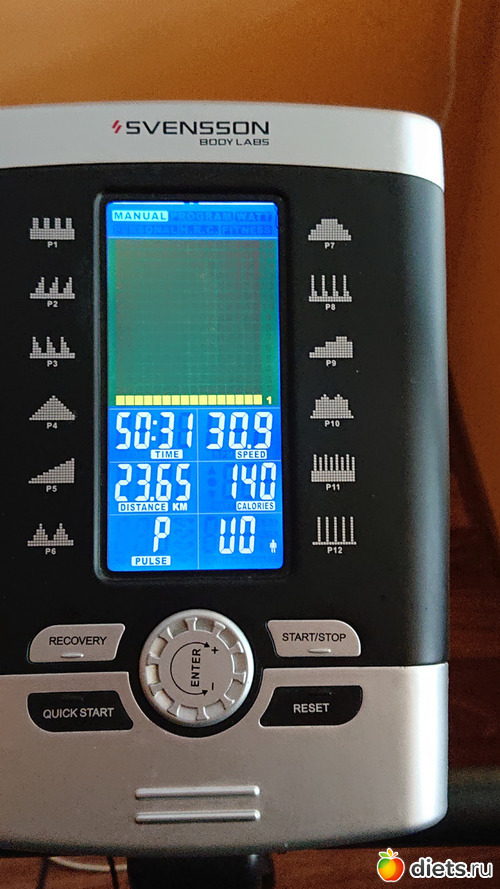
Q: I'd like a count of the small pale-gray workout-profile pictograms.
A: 12